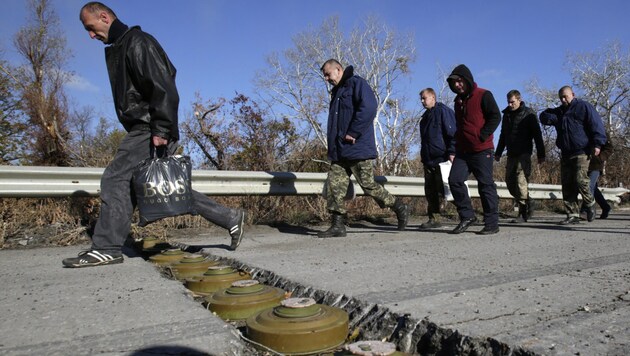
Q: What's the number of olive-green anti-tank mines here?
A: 7